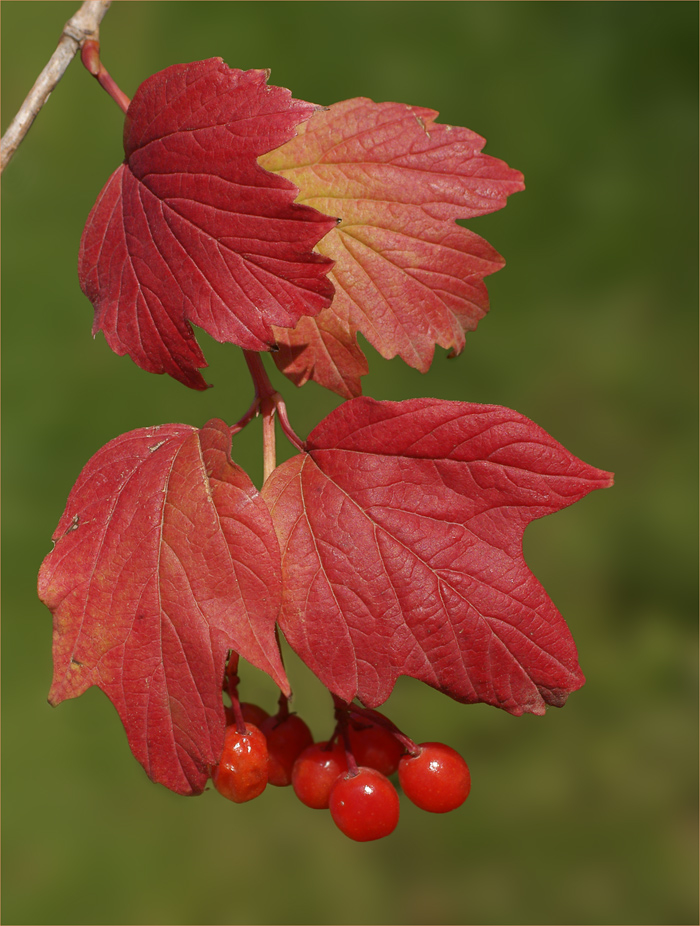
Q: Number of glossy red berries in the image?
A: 7